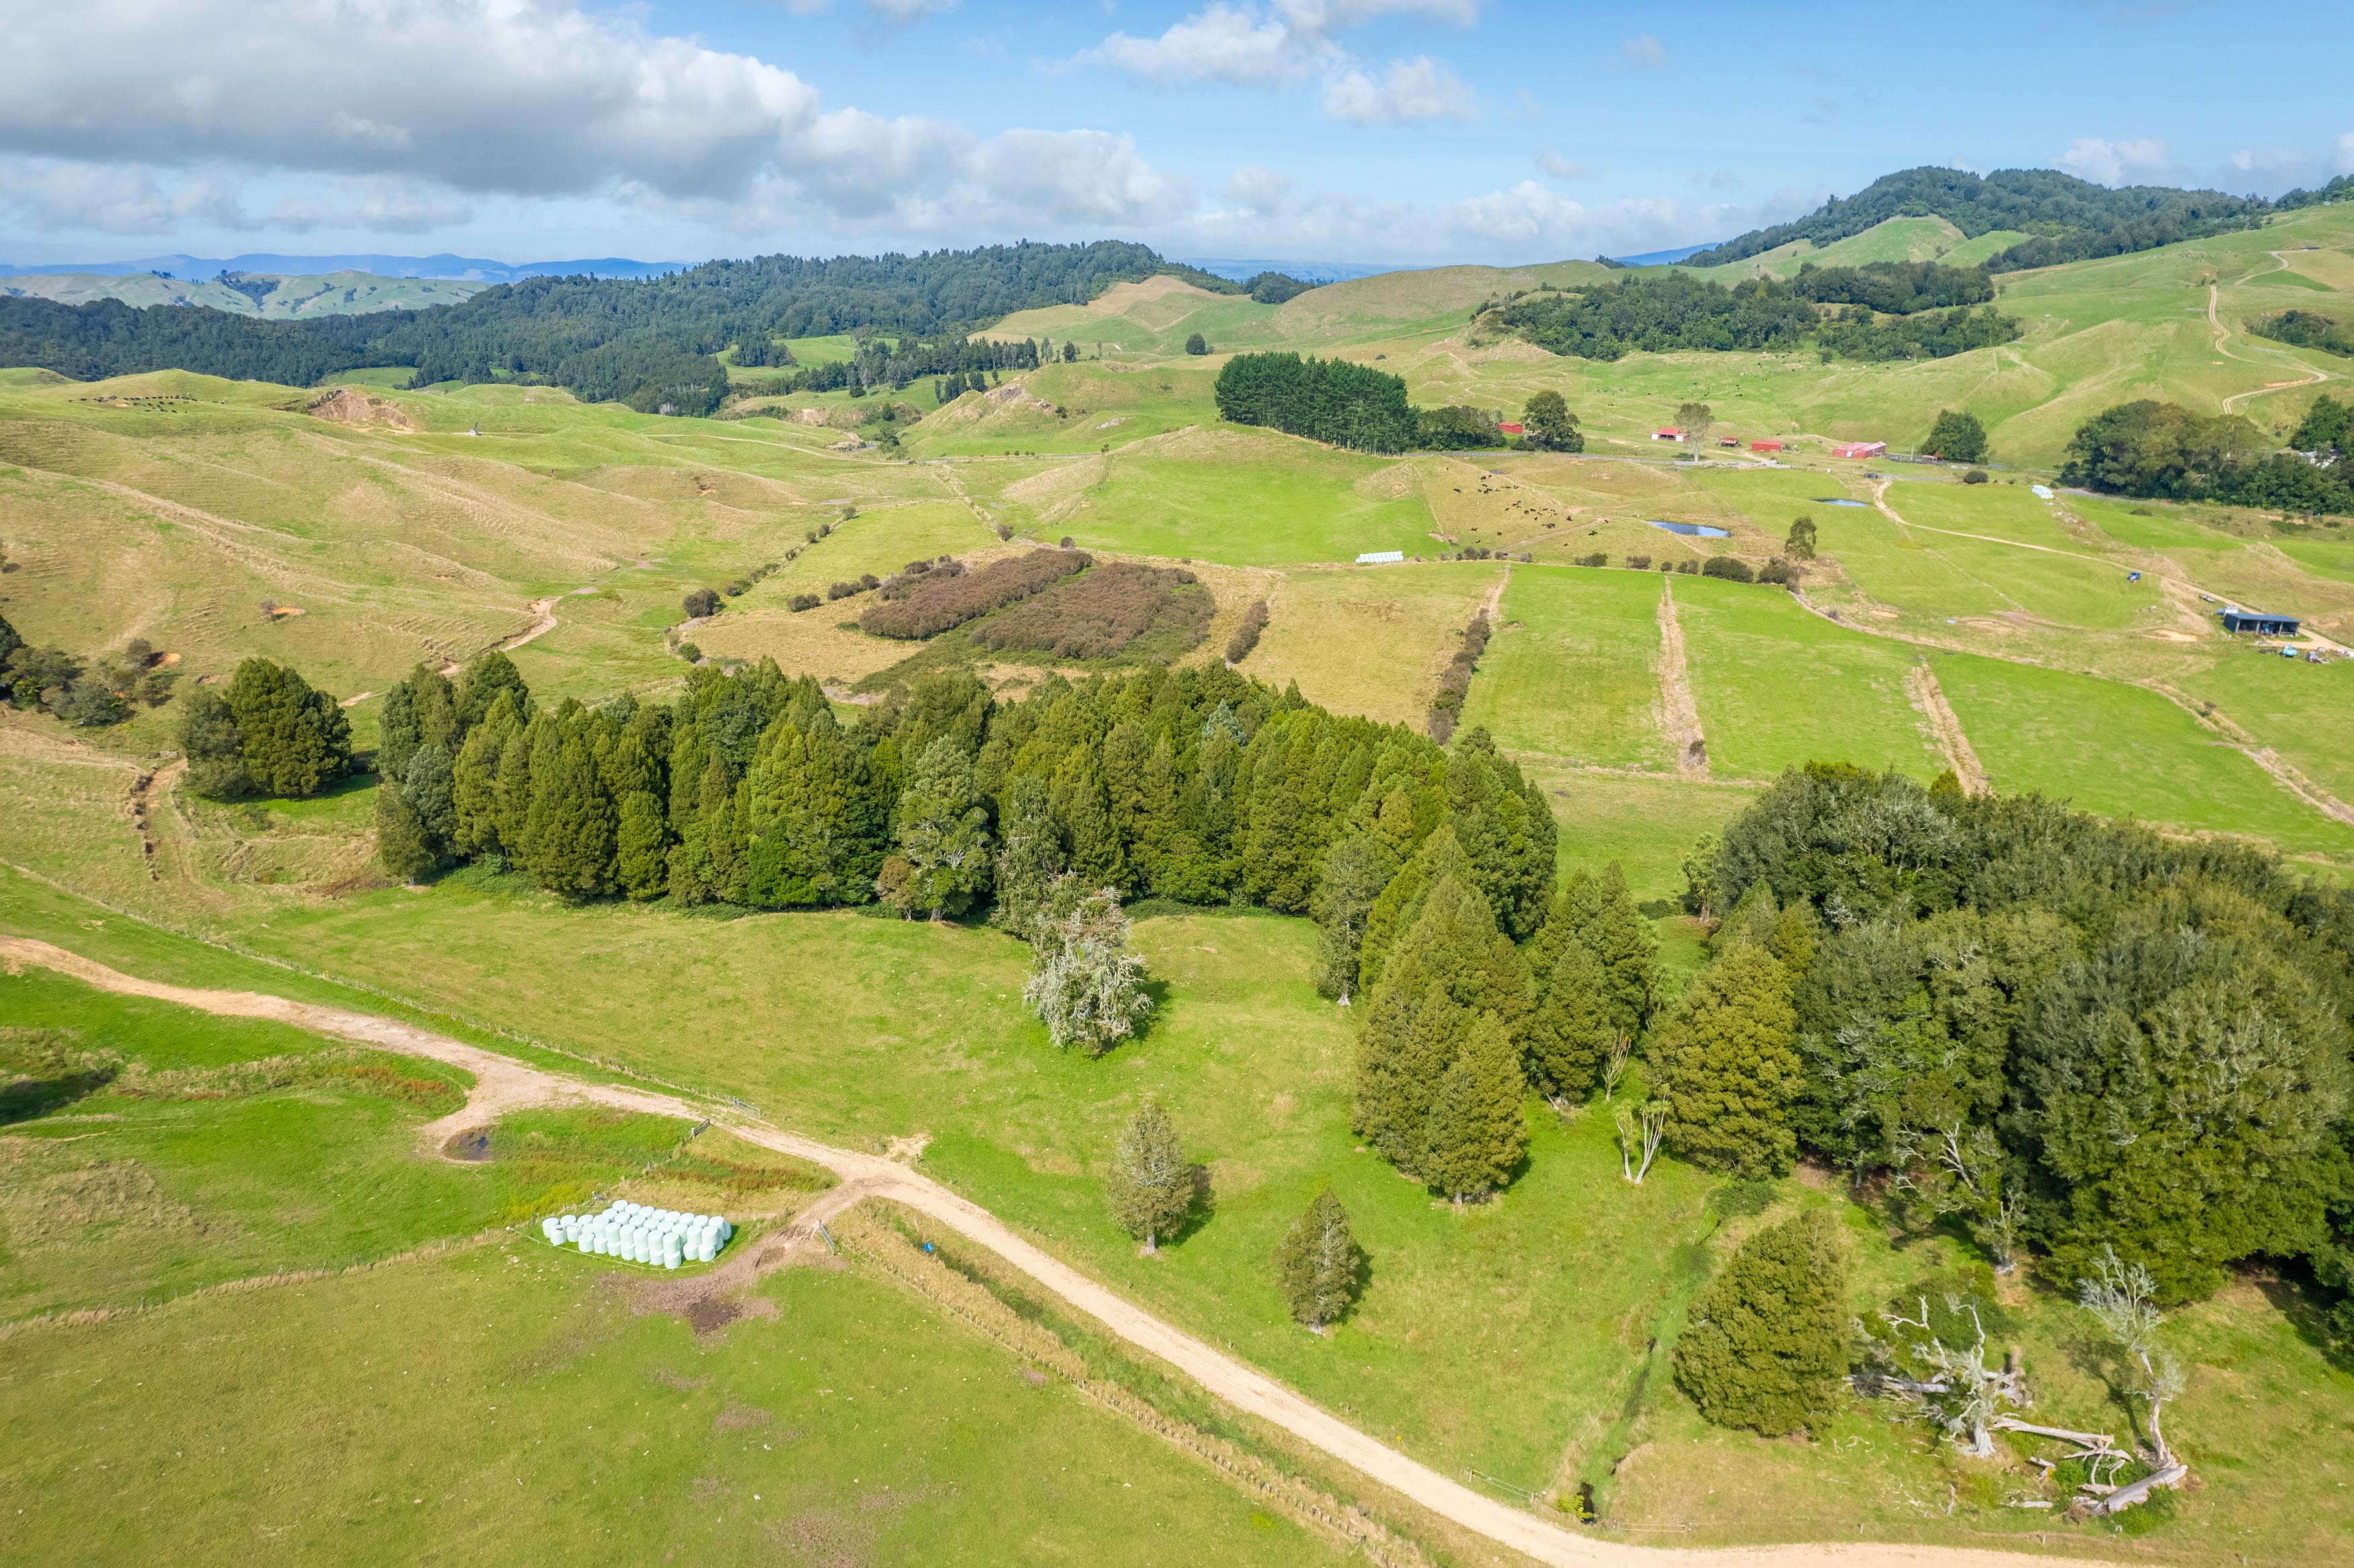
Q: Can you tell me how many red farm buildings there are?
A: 5